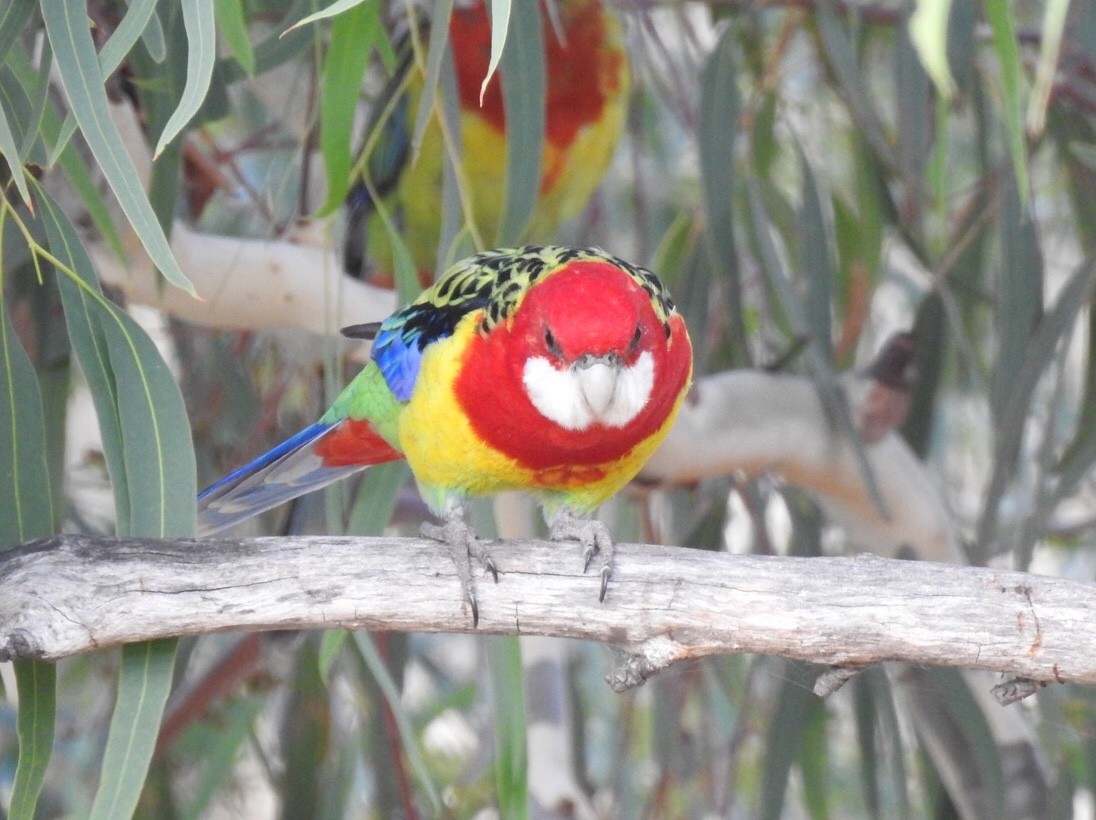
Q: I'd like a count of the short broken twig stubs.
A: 3